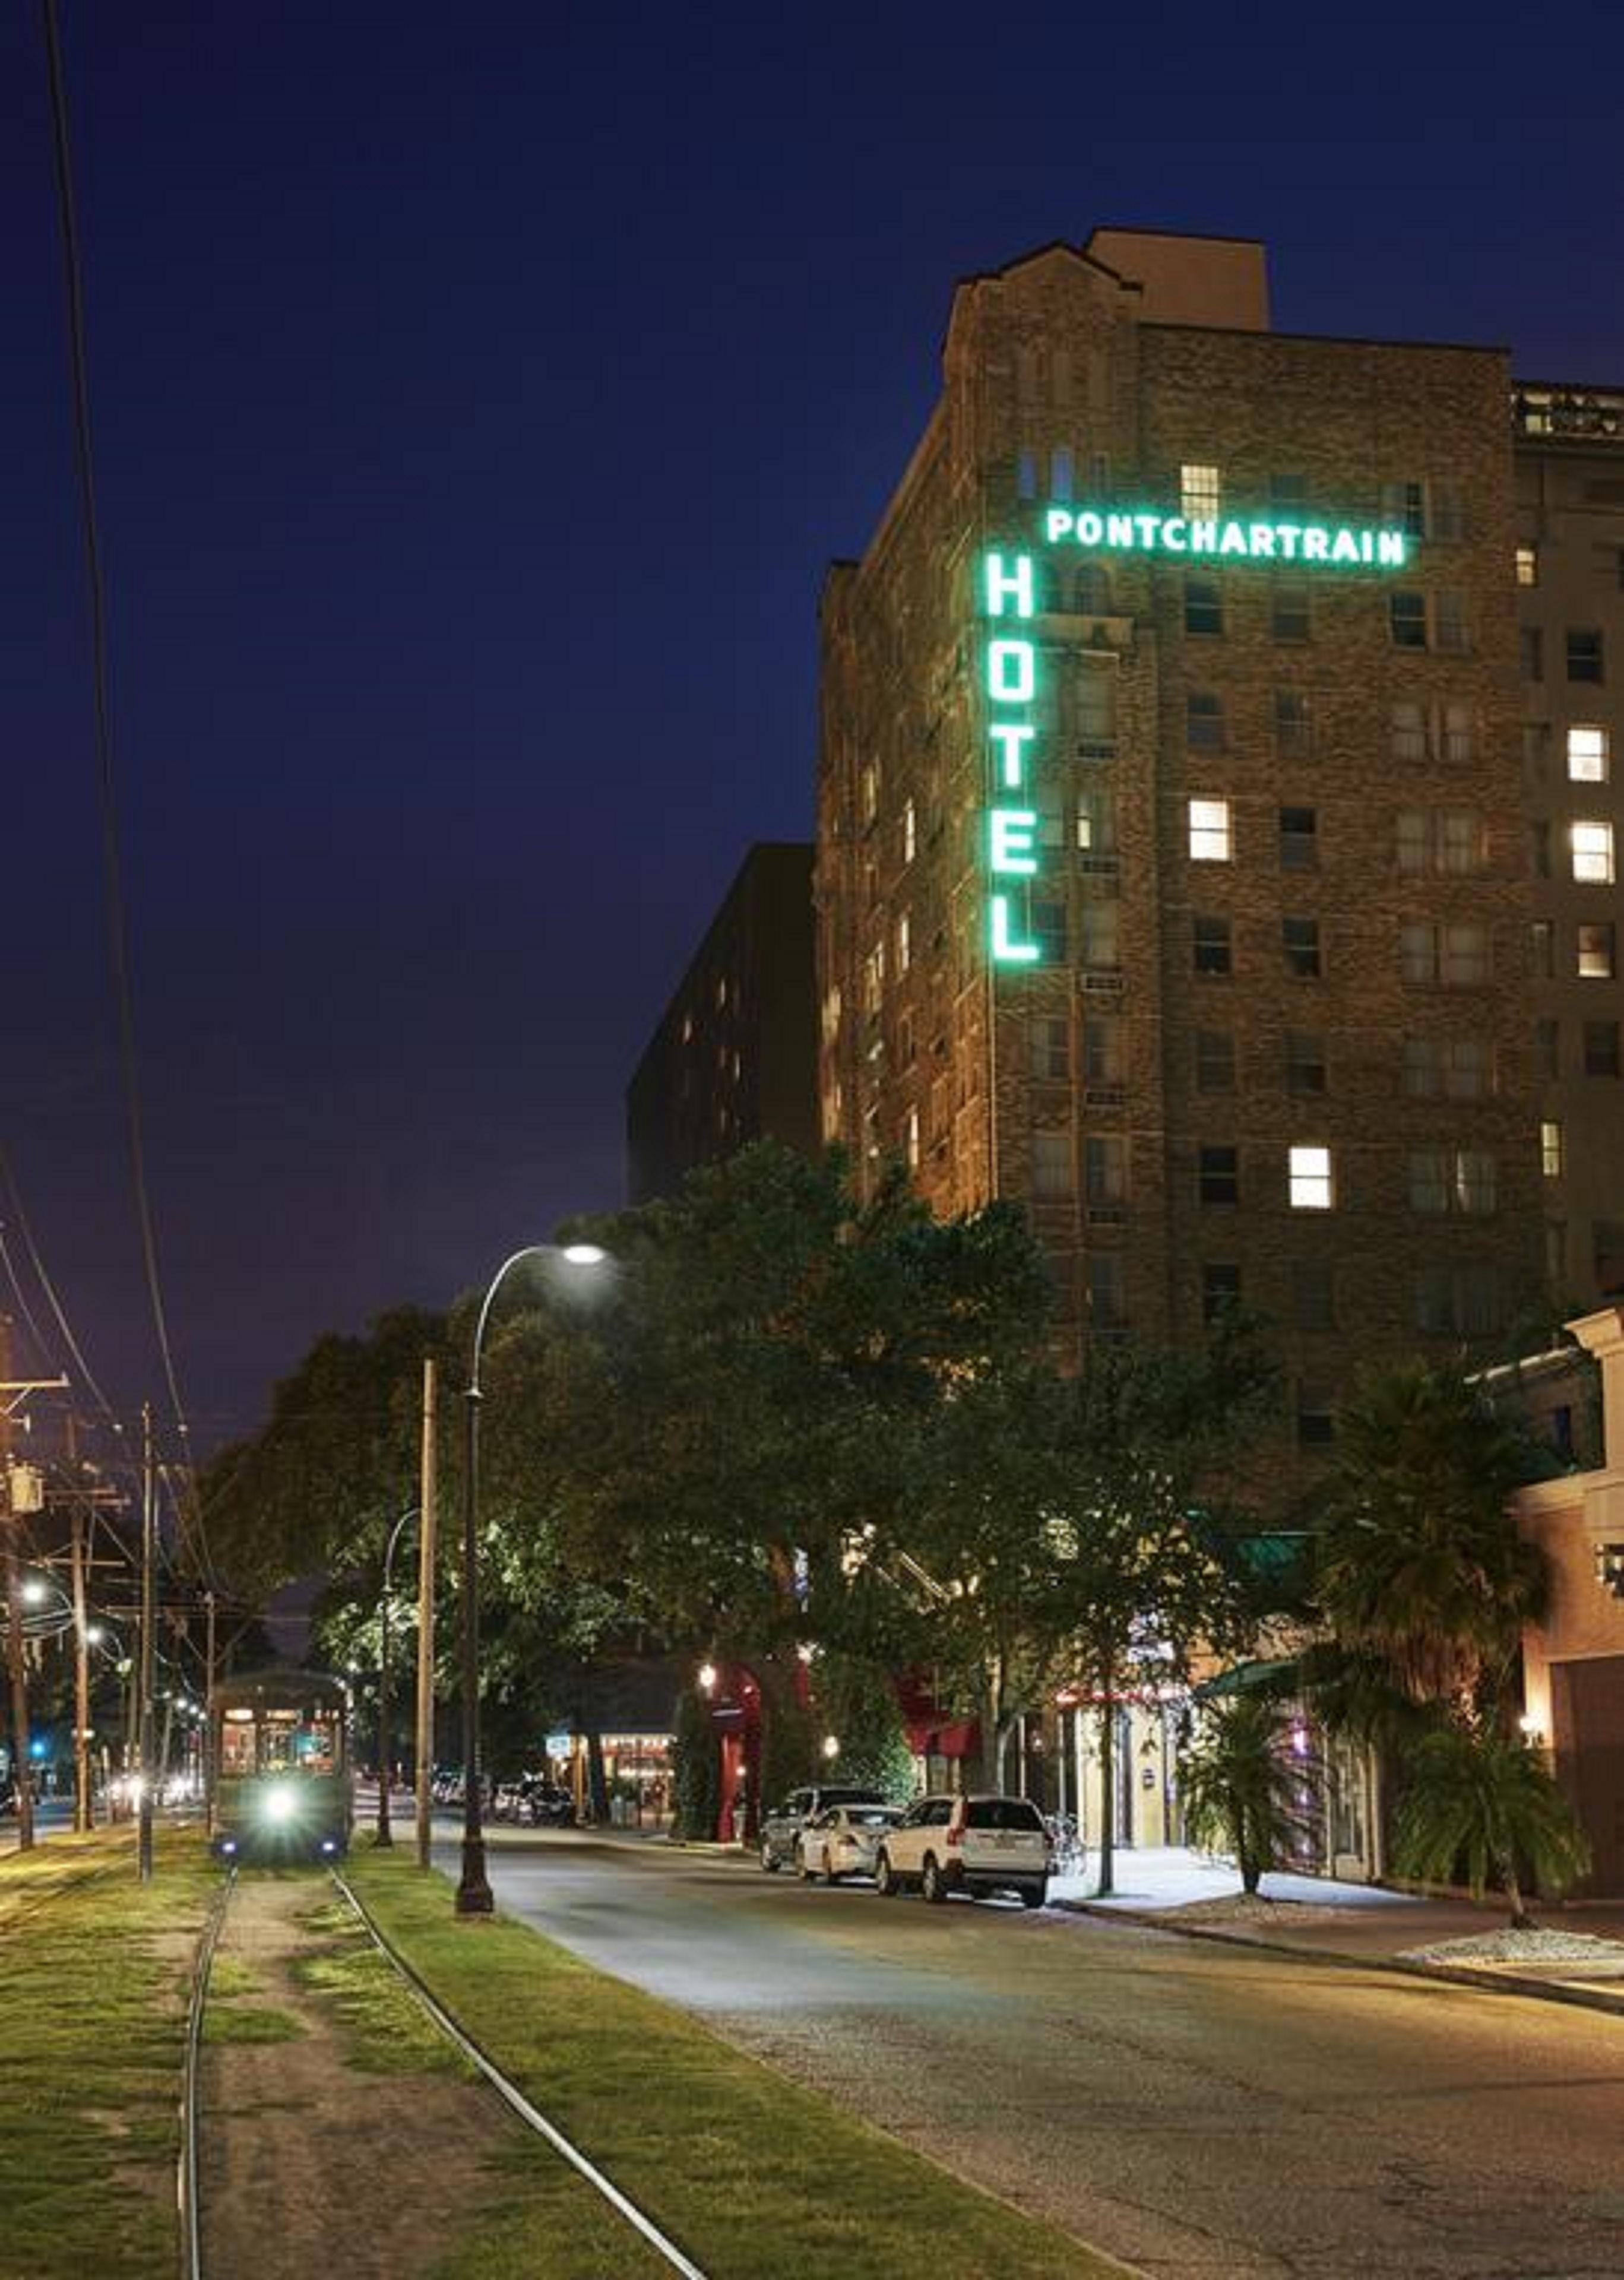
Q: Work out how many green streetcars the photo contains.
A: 1